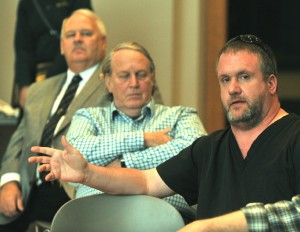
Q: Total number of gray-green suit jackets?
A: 1